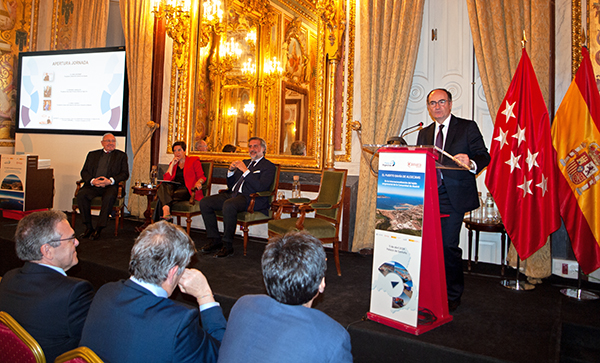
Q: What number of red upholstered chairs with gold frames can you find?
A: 2